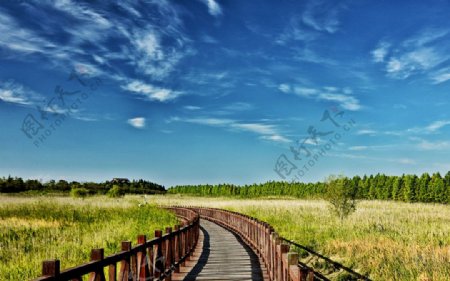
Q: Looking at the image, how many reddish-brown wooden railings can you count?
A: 2